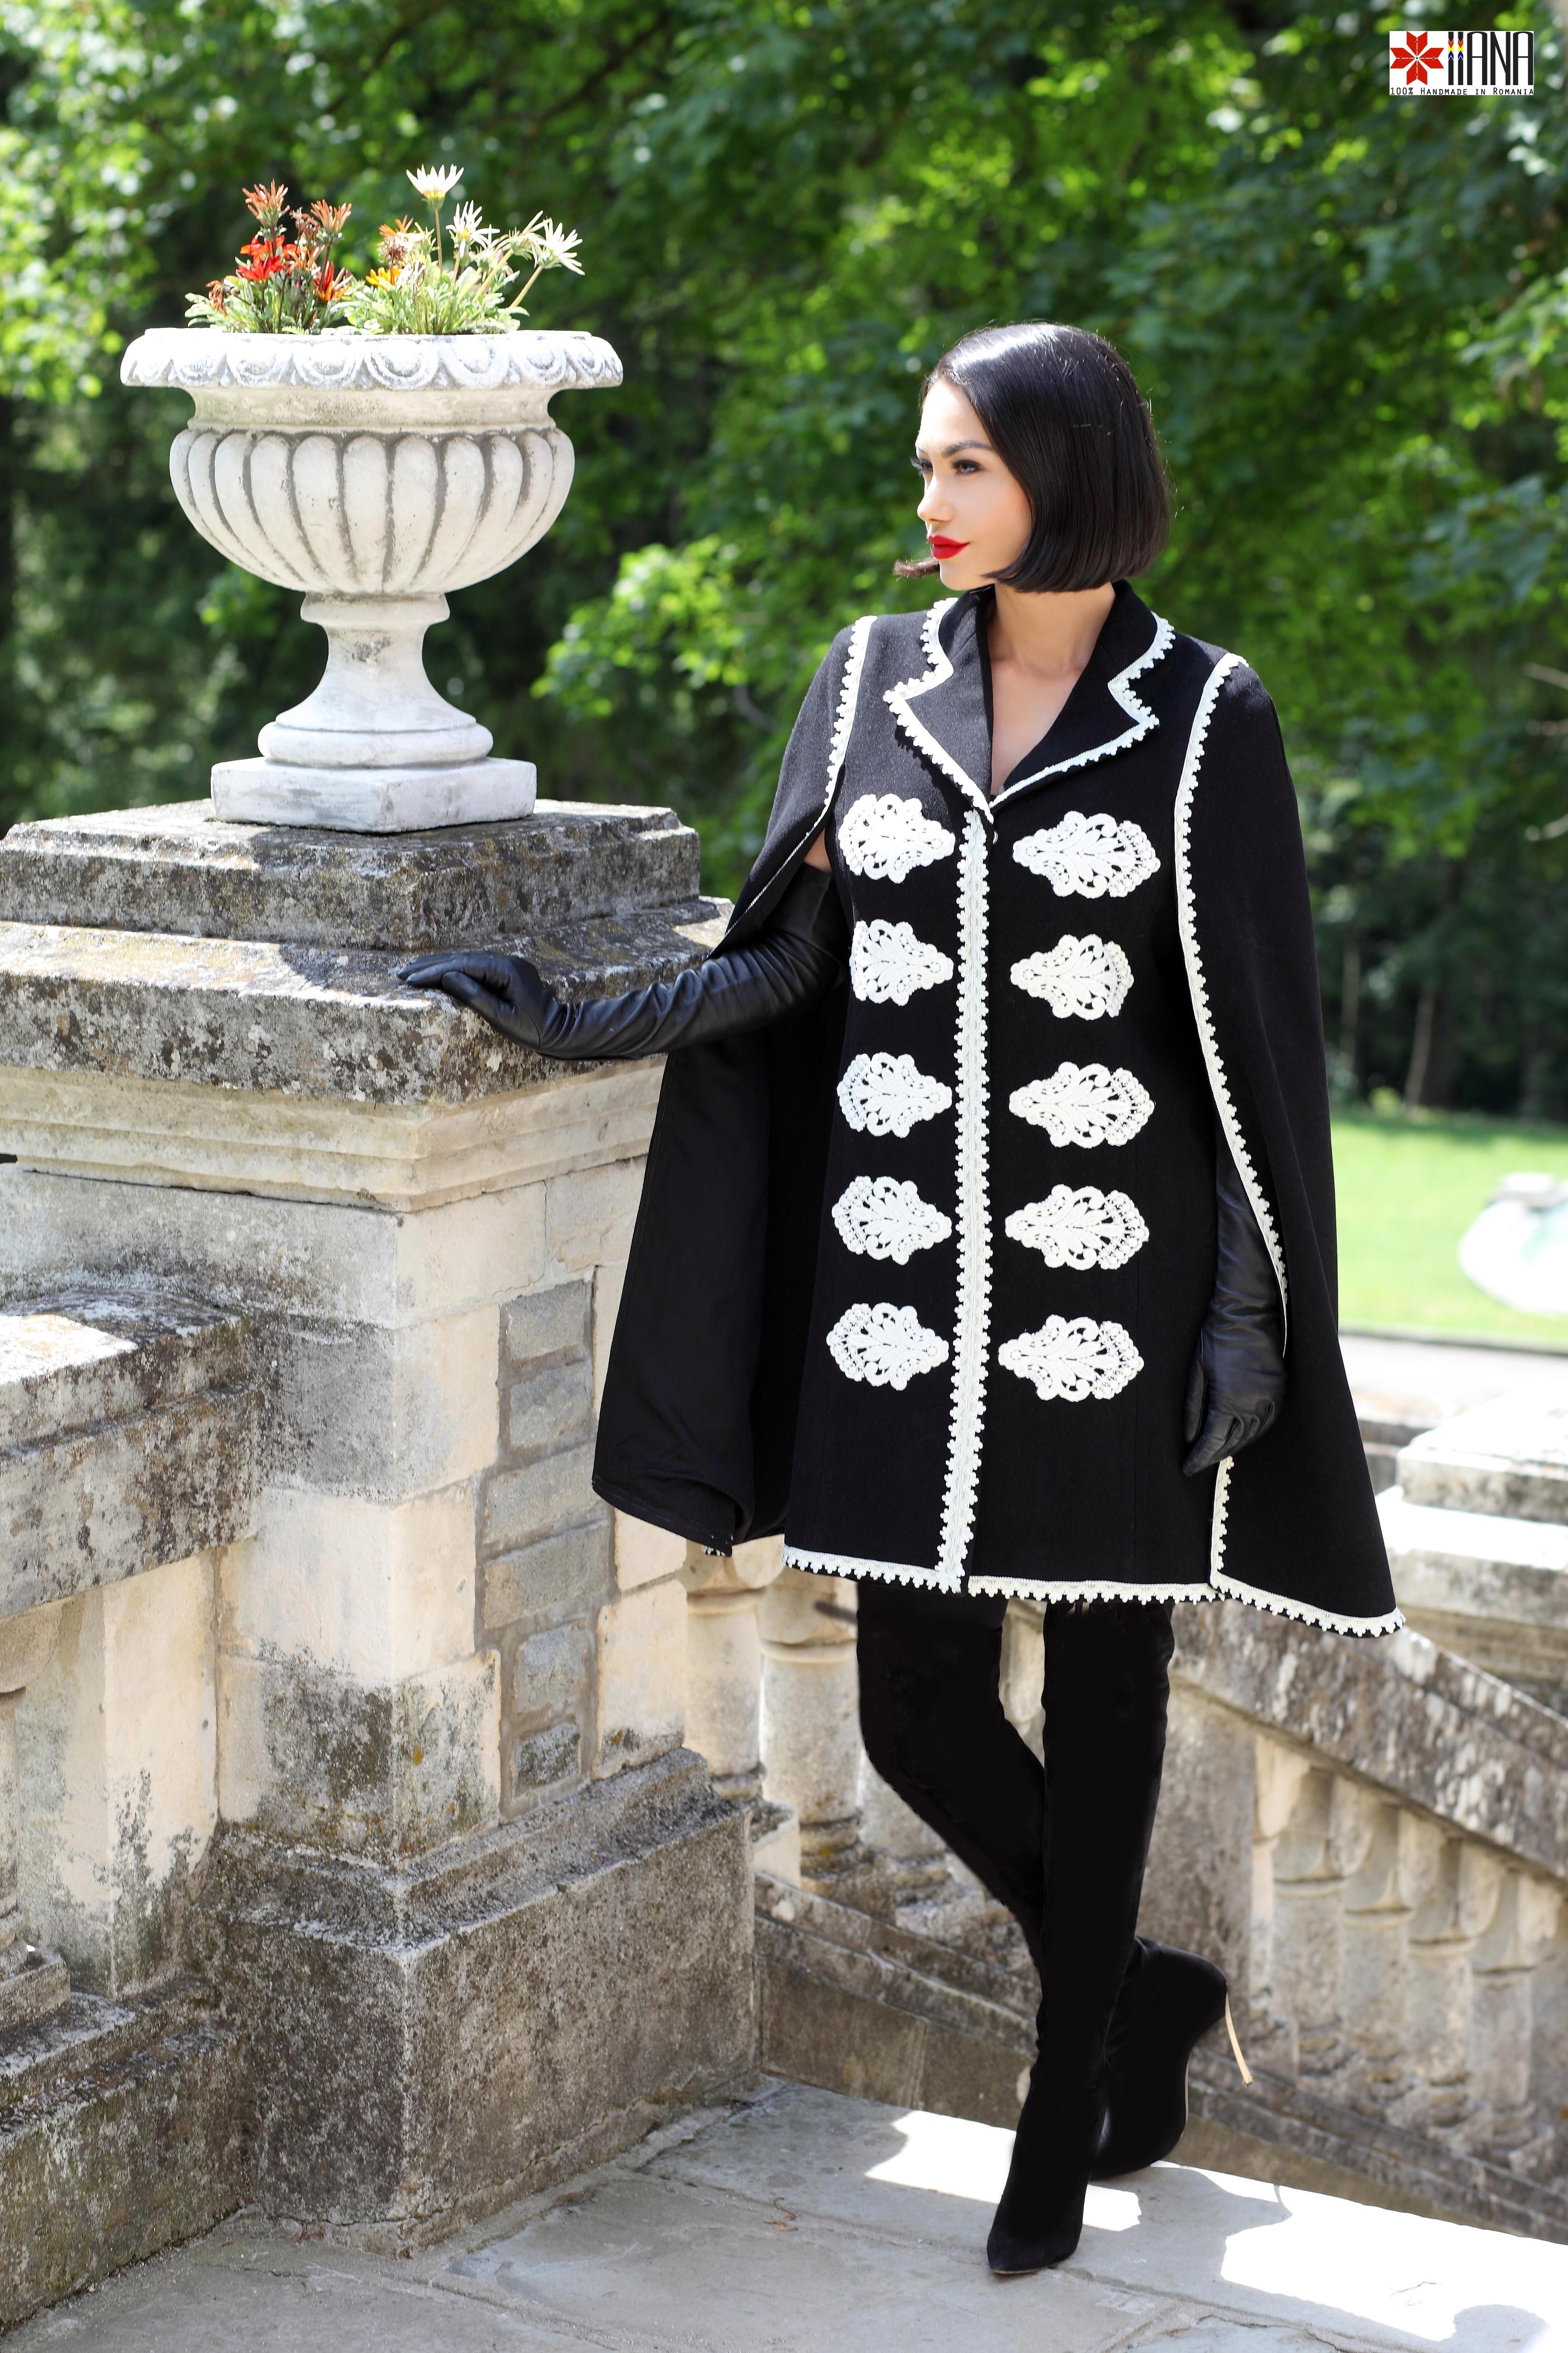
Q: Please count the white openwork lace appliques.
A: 10